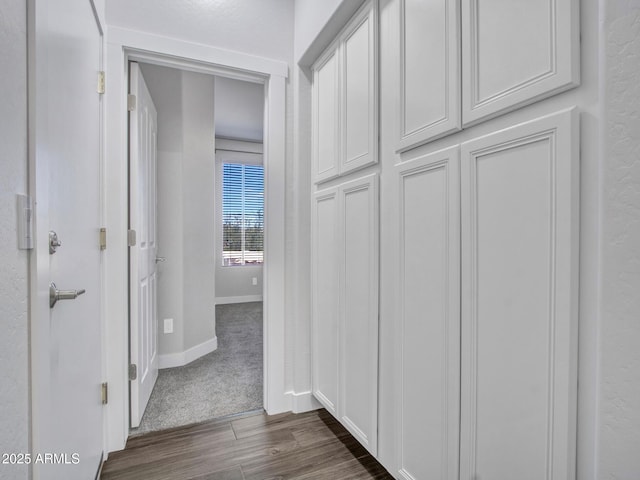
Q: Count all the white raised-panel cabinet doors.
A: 8